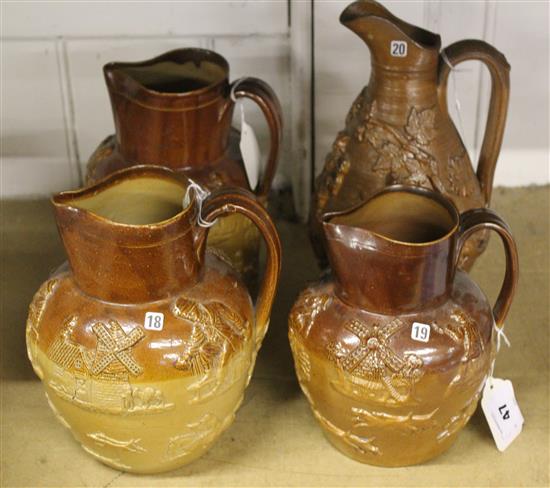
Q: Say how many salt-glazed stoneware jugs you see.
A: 4